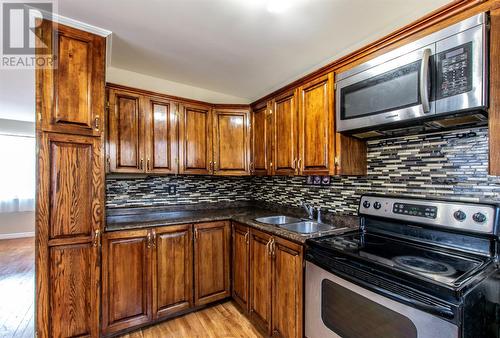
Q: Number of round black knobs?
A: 4